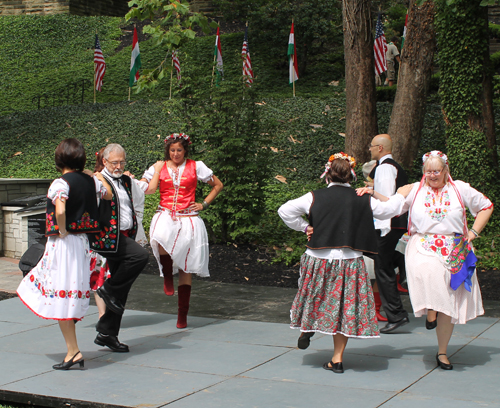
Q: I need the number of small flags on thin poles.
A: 8